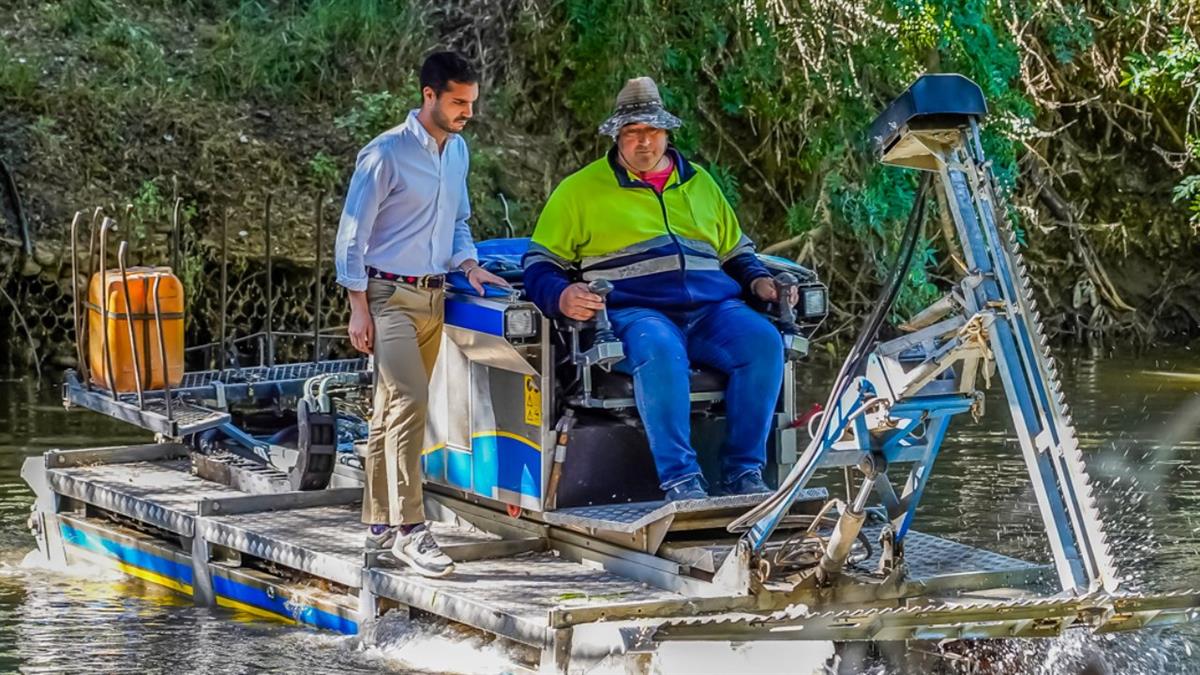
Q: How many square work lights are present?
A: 2